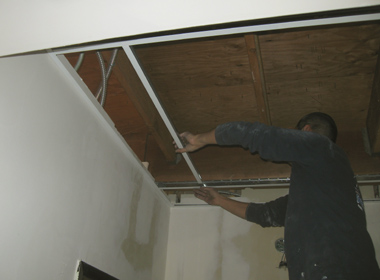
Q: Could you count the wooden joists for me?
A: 3